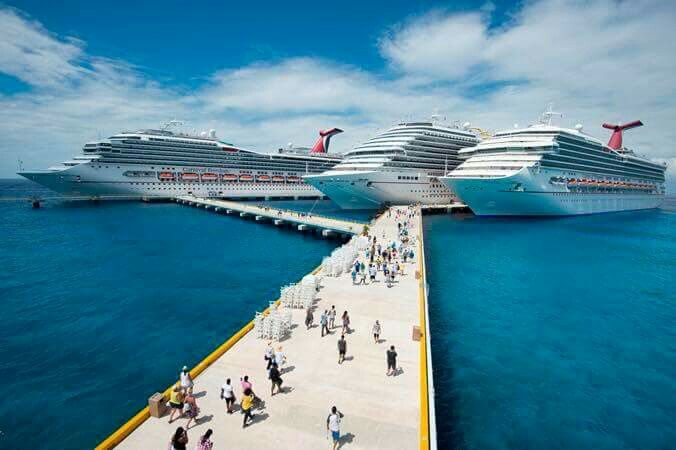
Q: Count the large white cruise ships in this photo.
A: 3